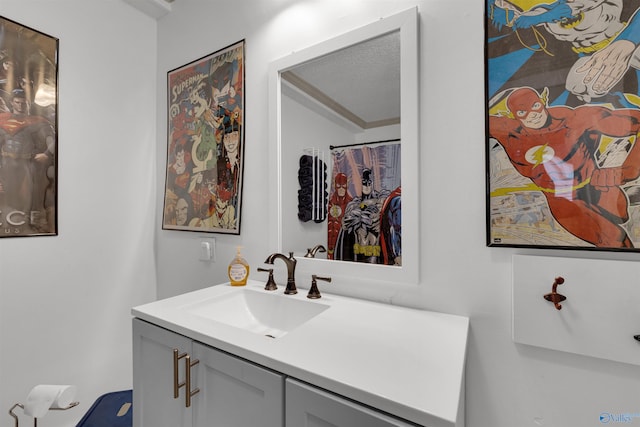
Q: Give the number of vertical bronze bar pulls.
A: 2